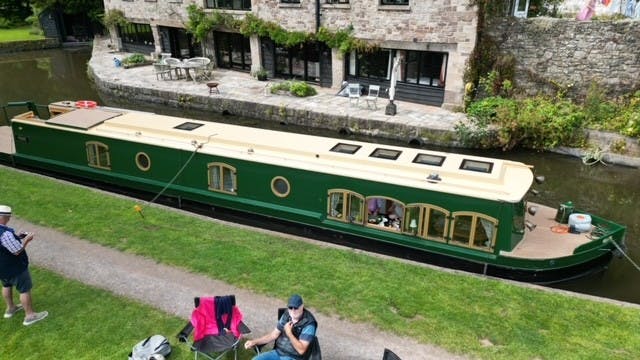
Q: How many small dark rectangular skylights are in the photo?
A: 5